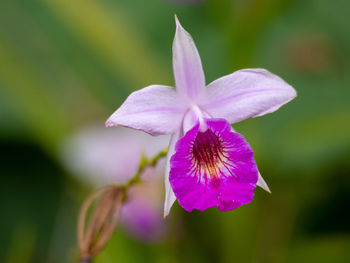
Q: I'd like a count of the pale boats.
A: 0